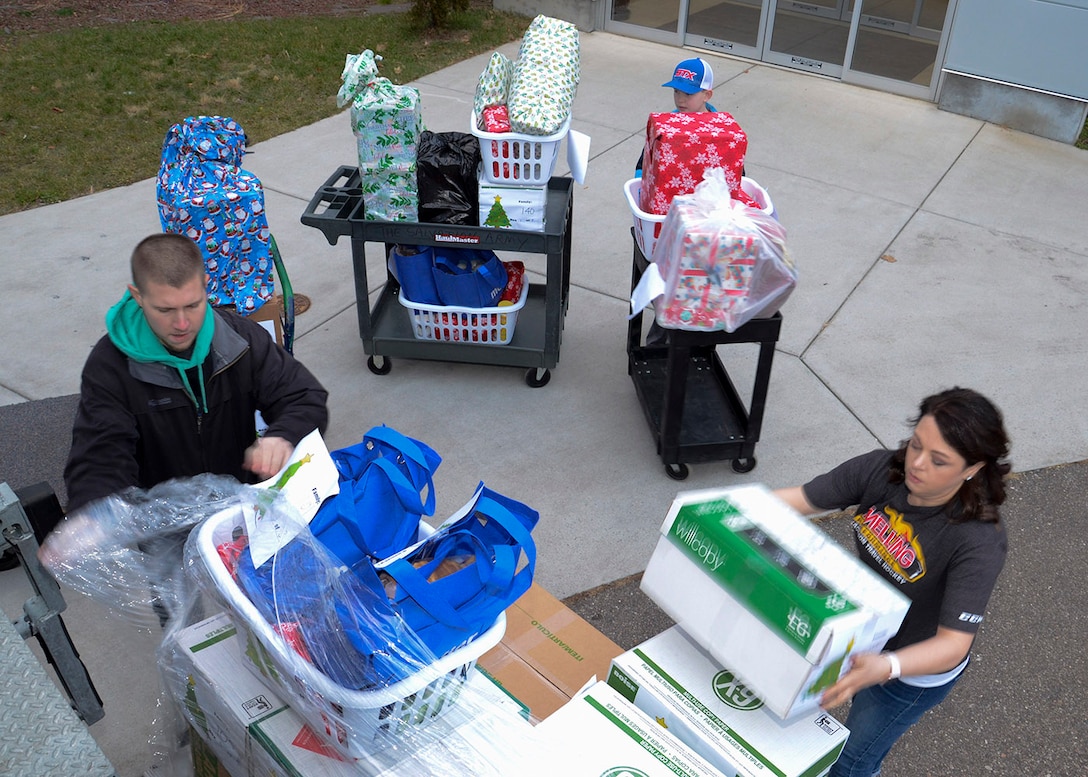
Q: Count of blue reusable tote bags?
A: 4